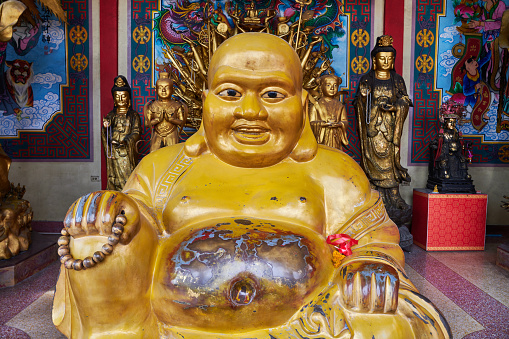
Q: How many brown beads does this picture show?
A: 12